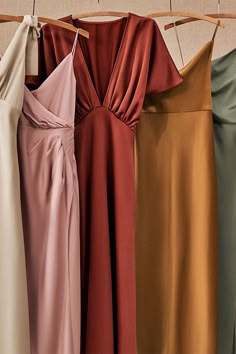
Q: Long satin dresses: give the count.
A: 5